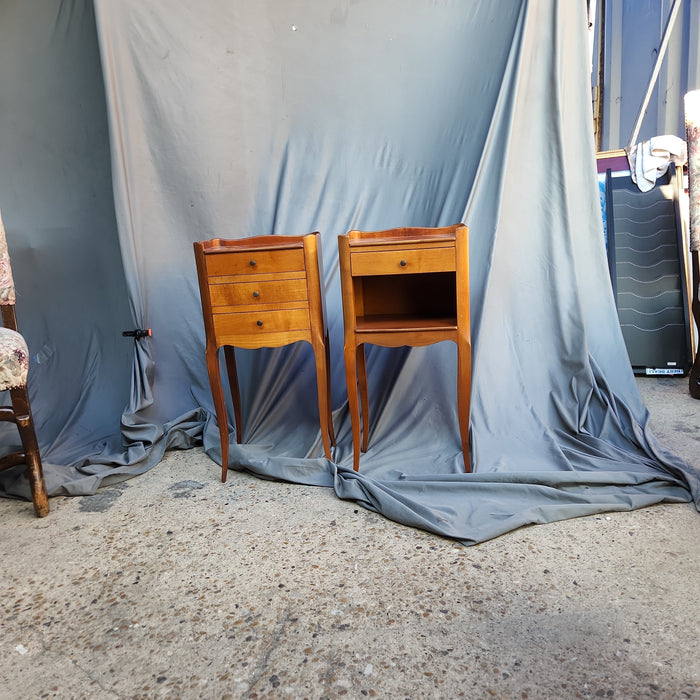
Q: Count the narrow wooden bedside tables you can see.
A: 2